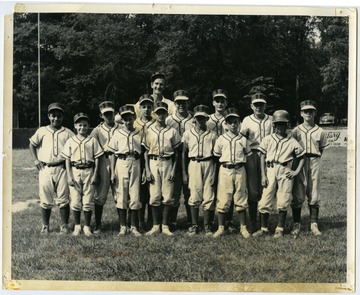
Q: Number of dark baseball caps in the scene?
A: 13